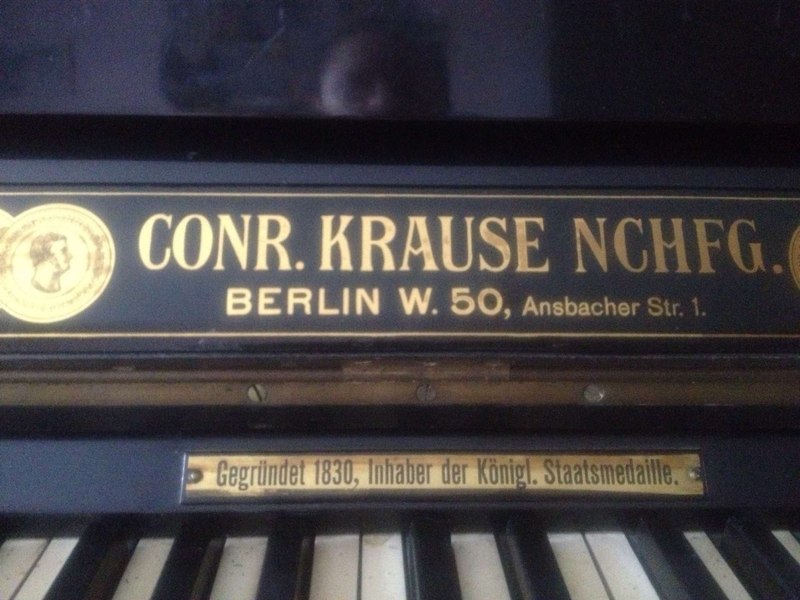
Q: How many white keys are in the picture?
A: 11